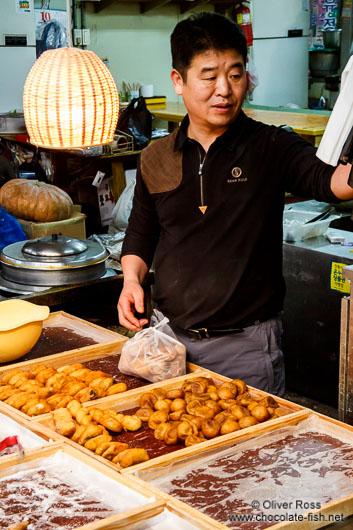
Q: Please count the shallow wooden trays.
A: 7